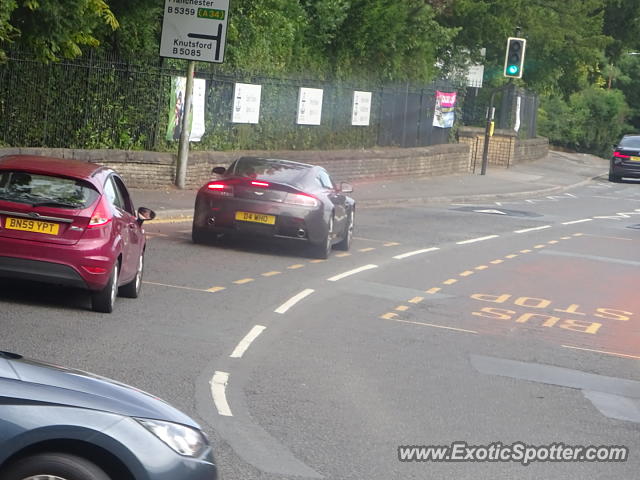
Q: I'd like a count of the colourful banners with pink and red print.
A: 1